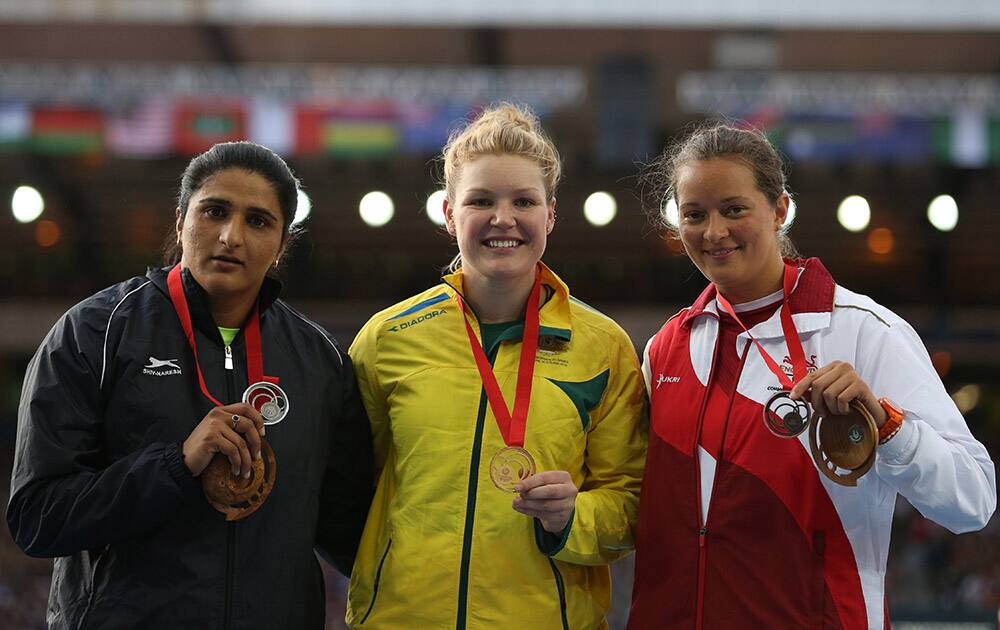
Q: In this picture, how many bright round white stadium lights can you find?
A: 9